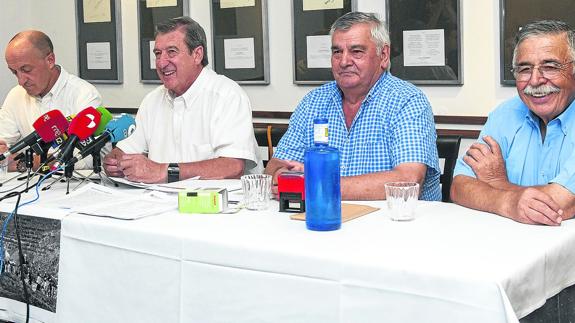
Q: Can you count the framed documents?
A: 6